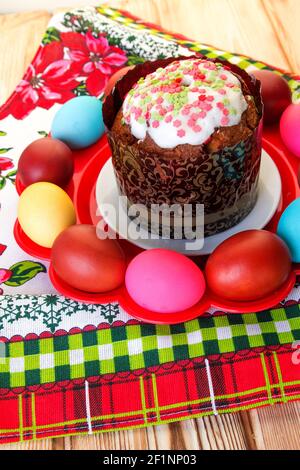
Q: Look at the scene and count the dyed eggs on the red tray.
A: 10